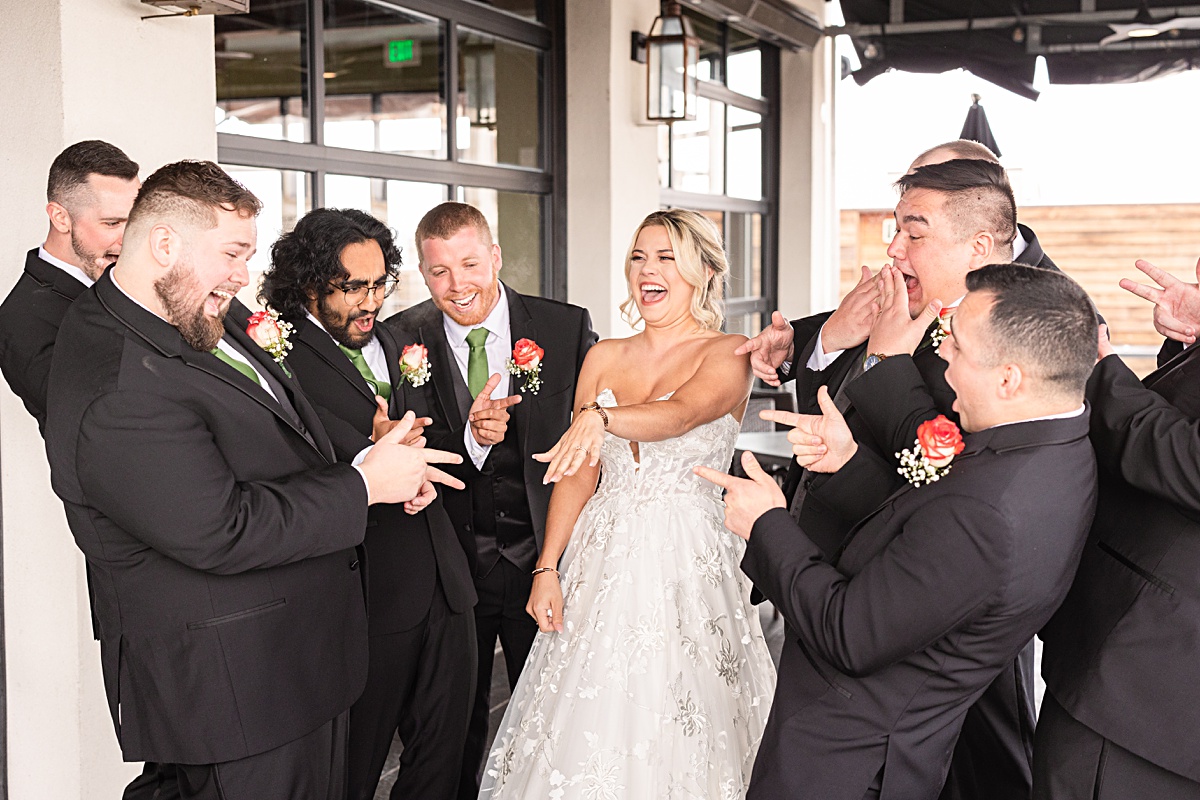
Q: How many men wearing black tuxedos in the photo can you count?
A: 8